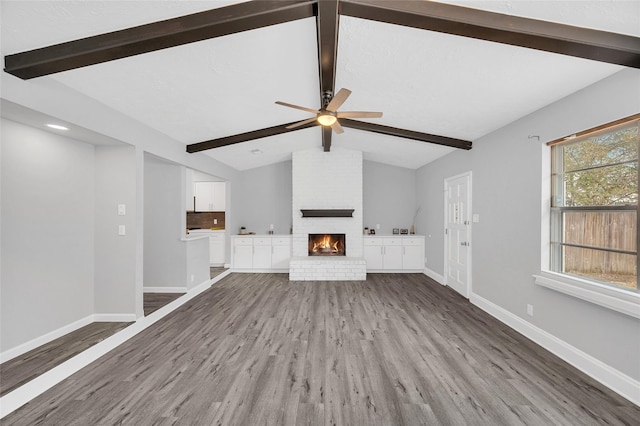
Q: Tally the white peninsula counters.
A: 1